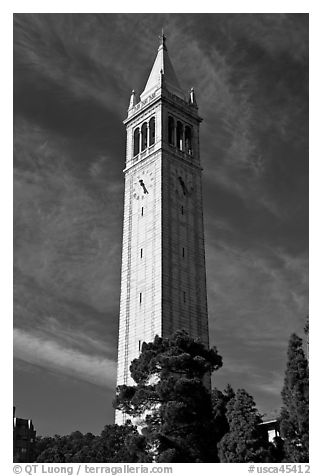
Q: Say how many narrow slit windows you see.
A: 7